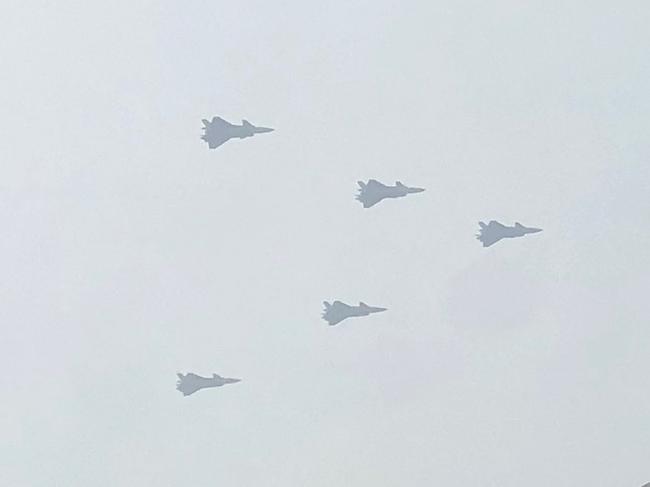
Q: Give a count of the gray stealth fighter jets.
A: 5